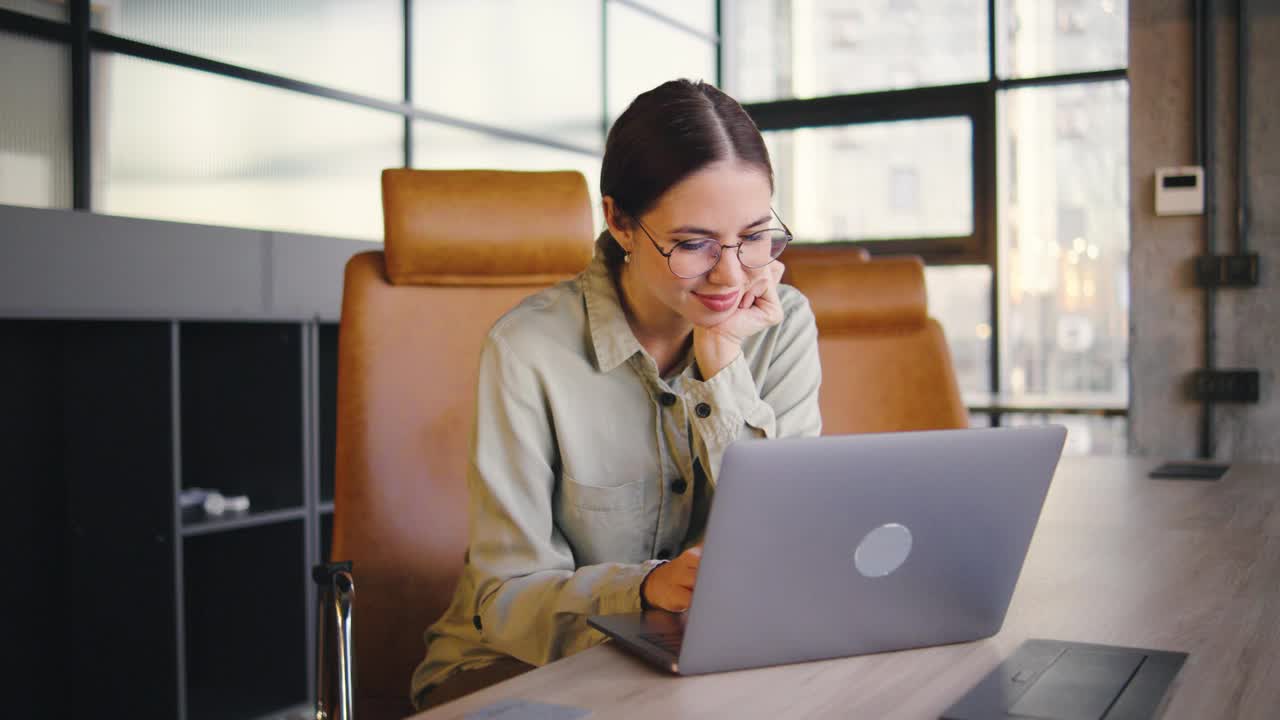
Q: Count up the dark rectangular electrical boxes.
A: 2